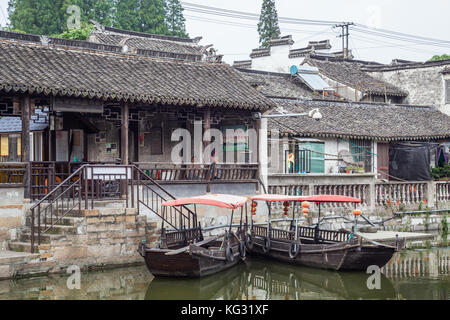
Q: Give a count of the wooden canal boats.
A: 2